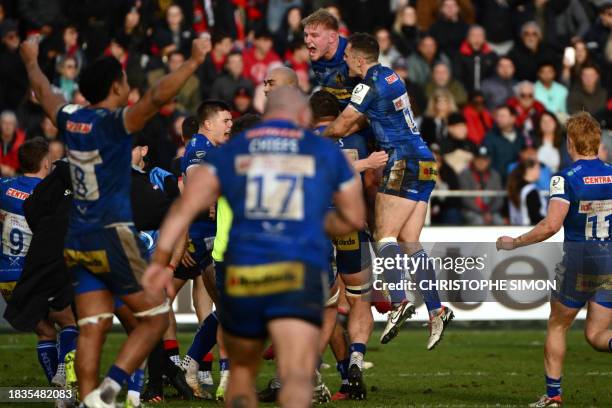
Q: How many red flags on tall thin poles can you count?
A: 0